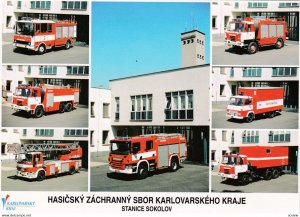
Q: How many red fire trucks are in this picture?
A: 7